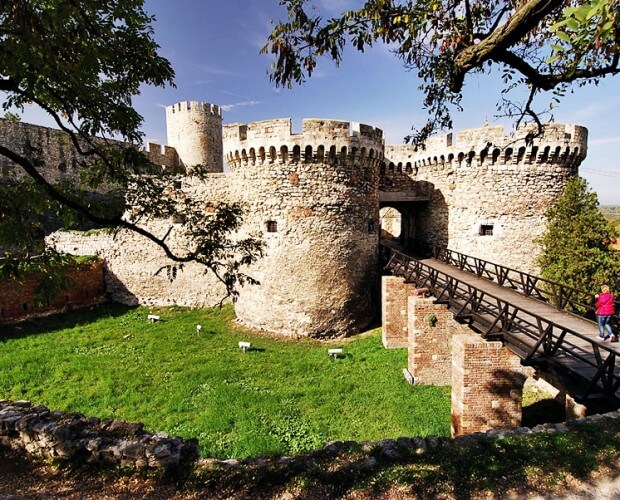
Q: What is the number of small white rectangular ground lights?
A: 4